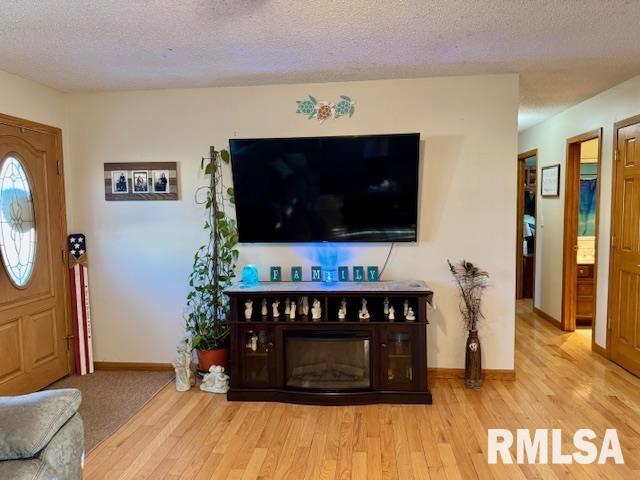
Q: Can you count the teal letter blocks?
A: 6